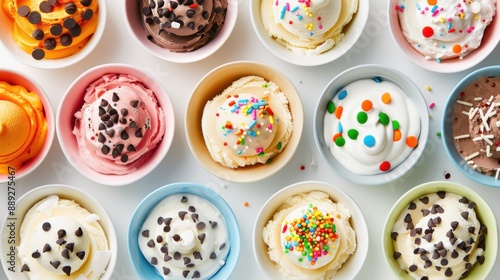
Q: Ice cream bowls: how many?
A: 13